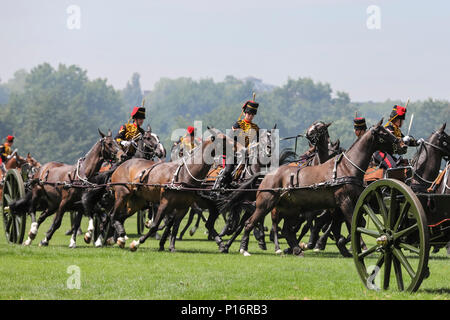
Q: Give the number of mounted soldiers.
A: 6